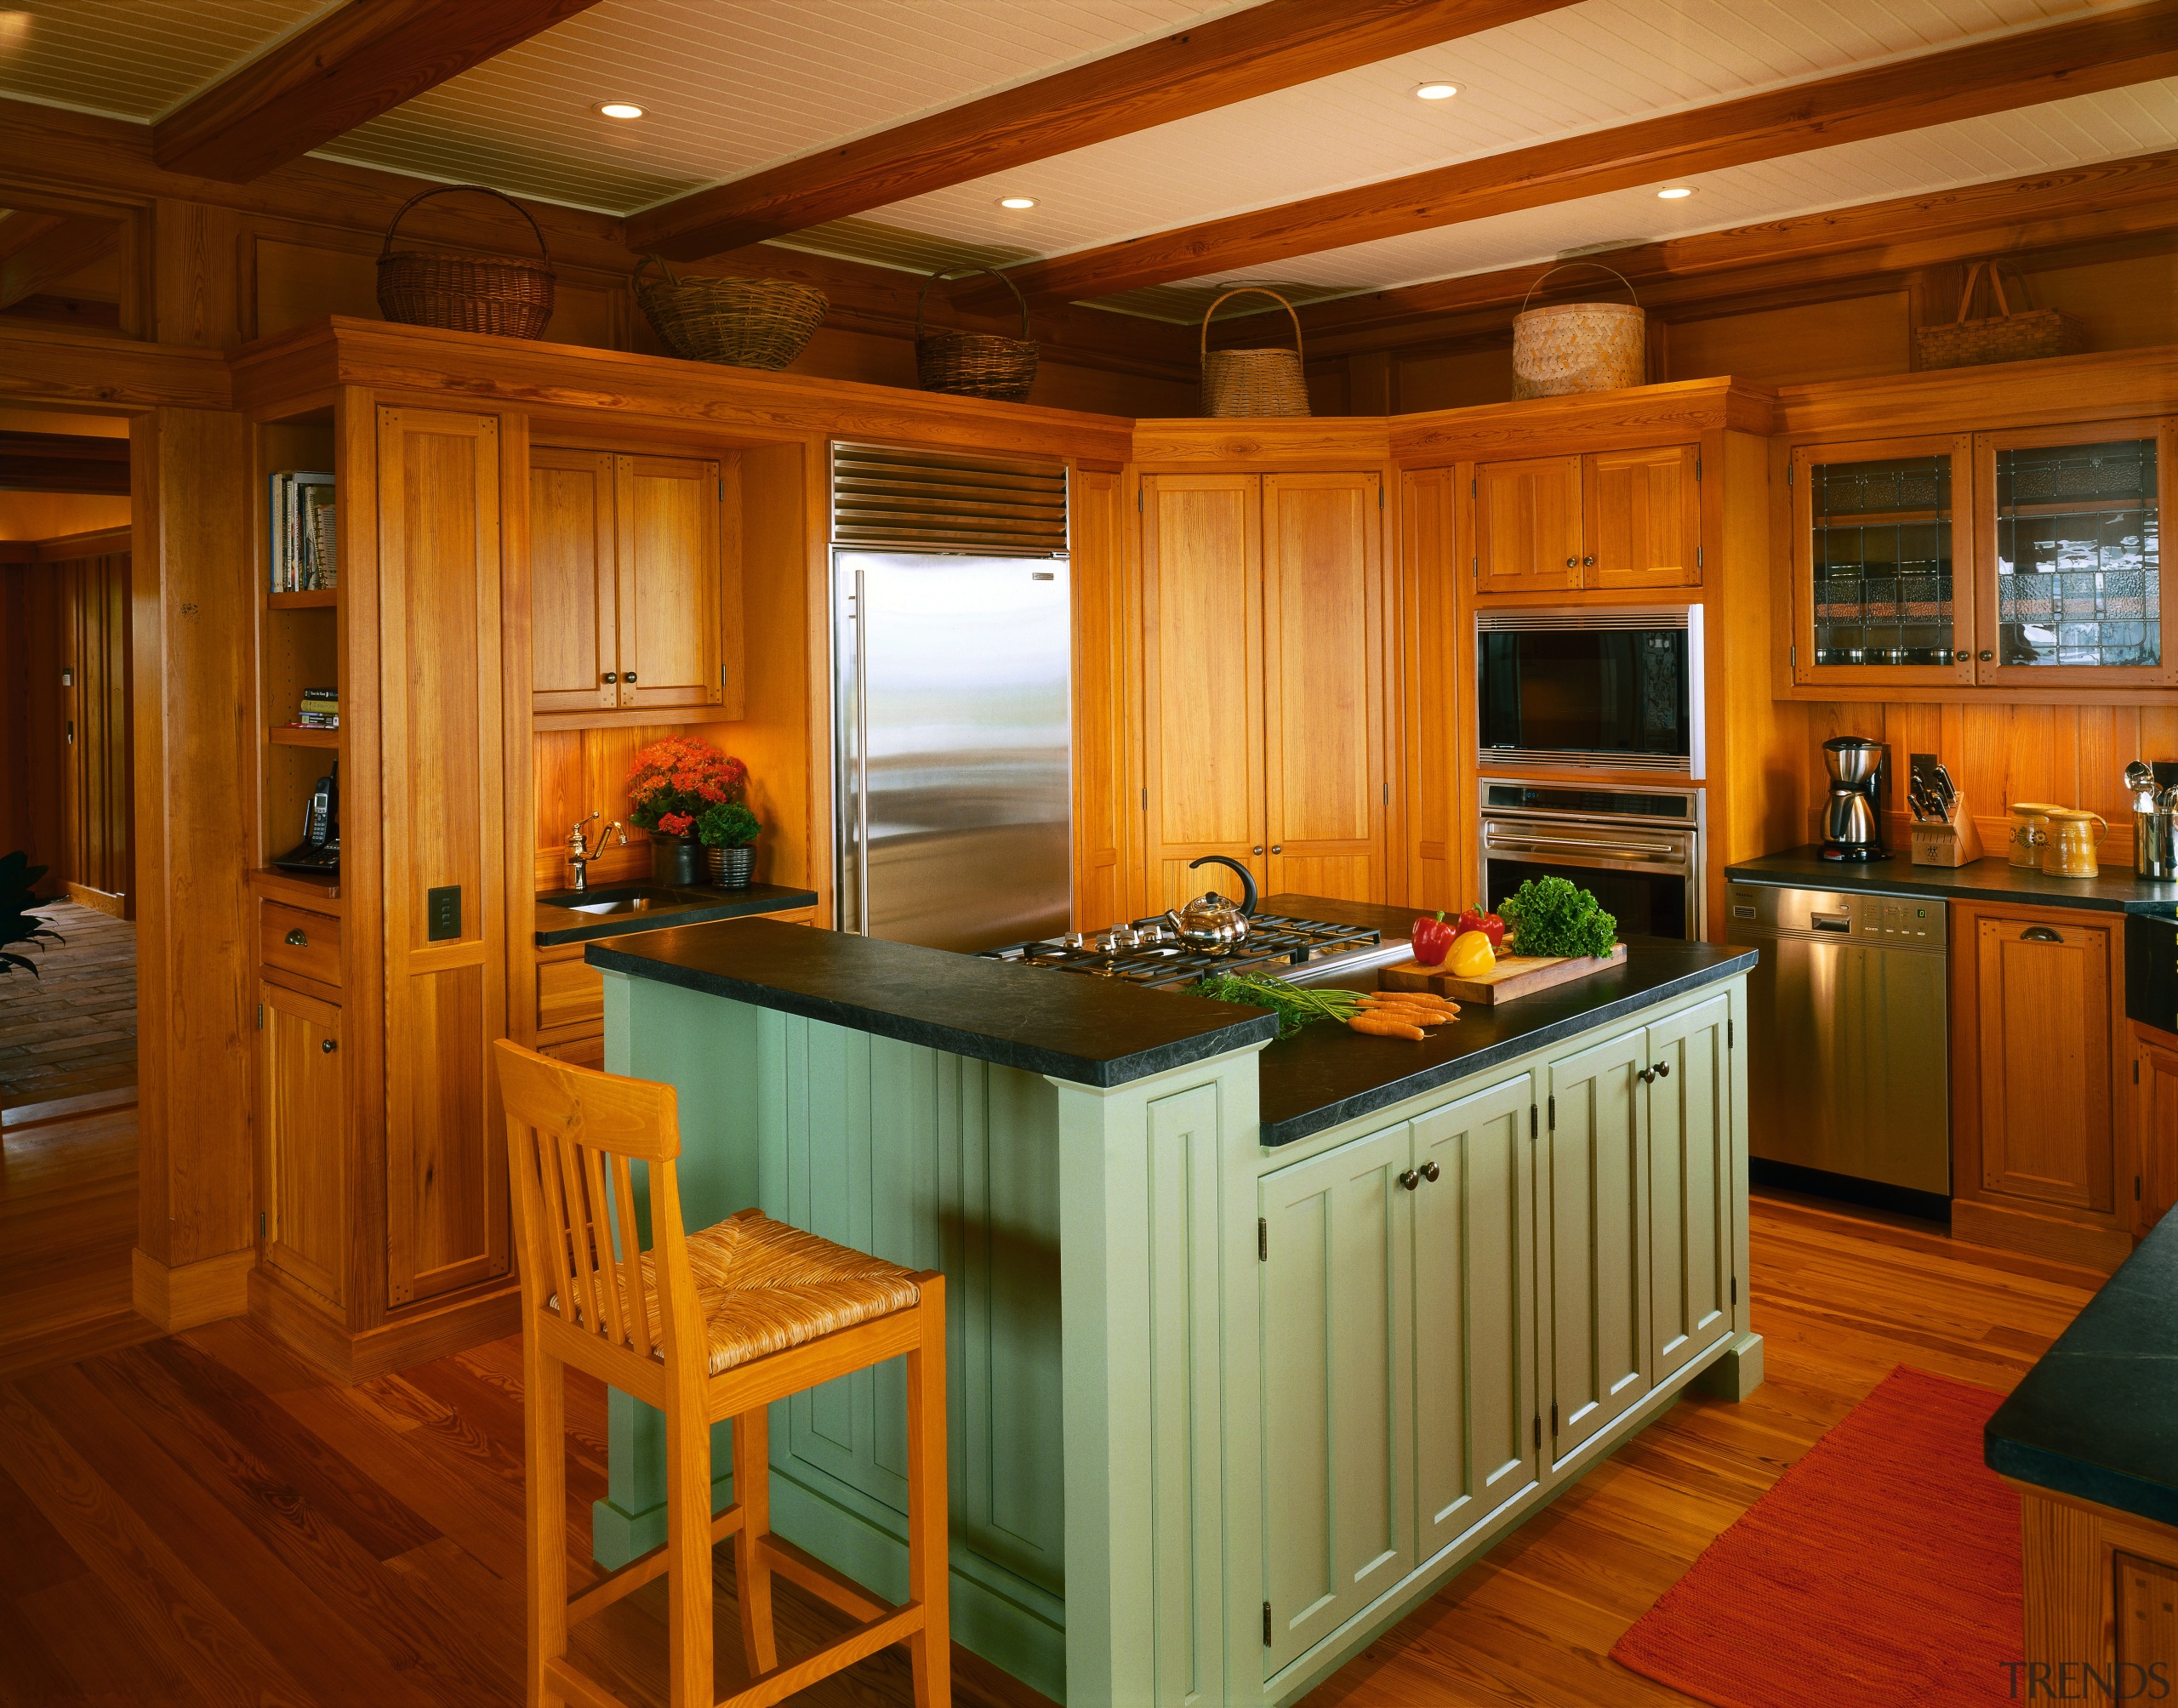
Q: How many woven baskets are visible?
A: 6